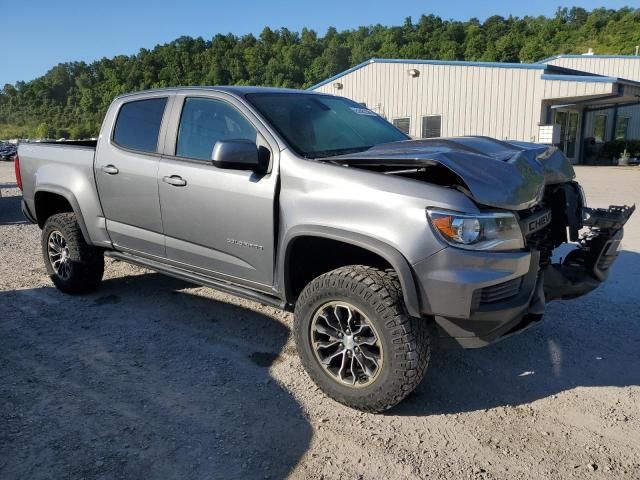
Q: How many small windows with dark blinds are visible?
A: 2